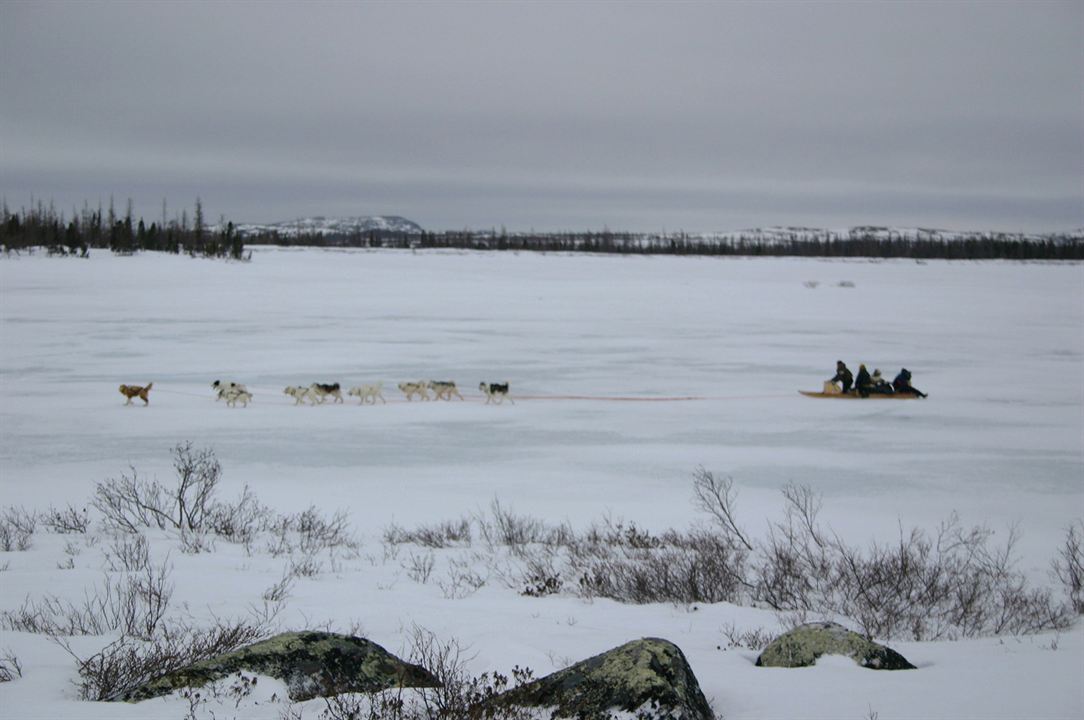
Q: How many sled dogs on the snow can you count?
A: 9